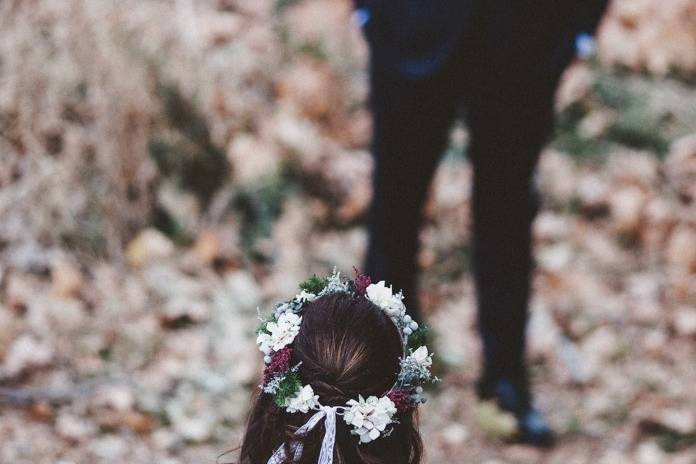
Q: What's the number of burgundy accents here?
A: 3